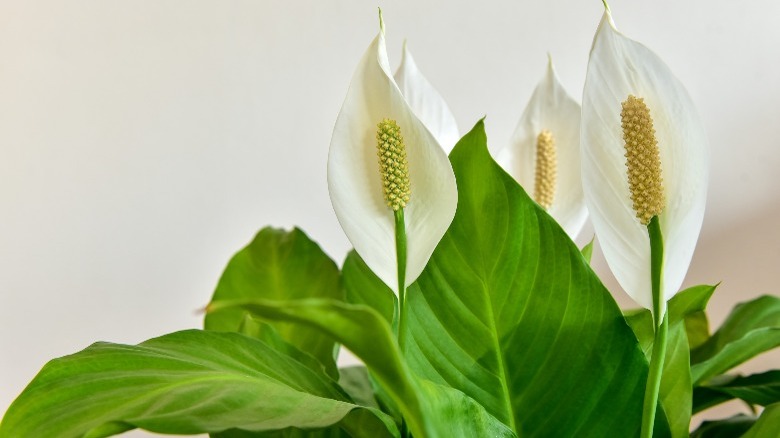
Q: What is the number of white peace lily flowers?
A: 4